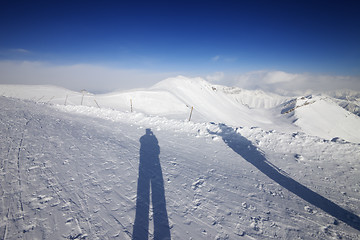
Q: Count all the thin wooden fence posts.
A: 7